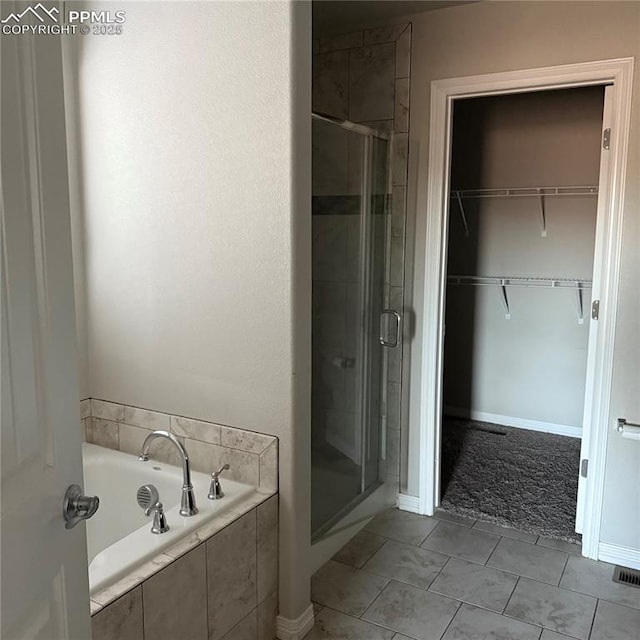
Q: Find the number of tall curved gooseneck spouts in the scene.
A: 1